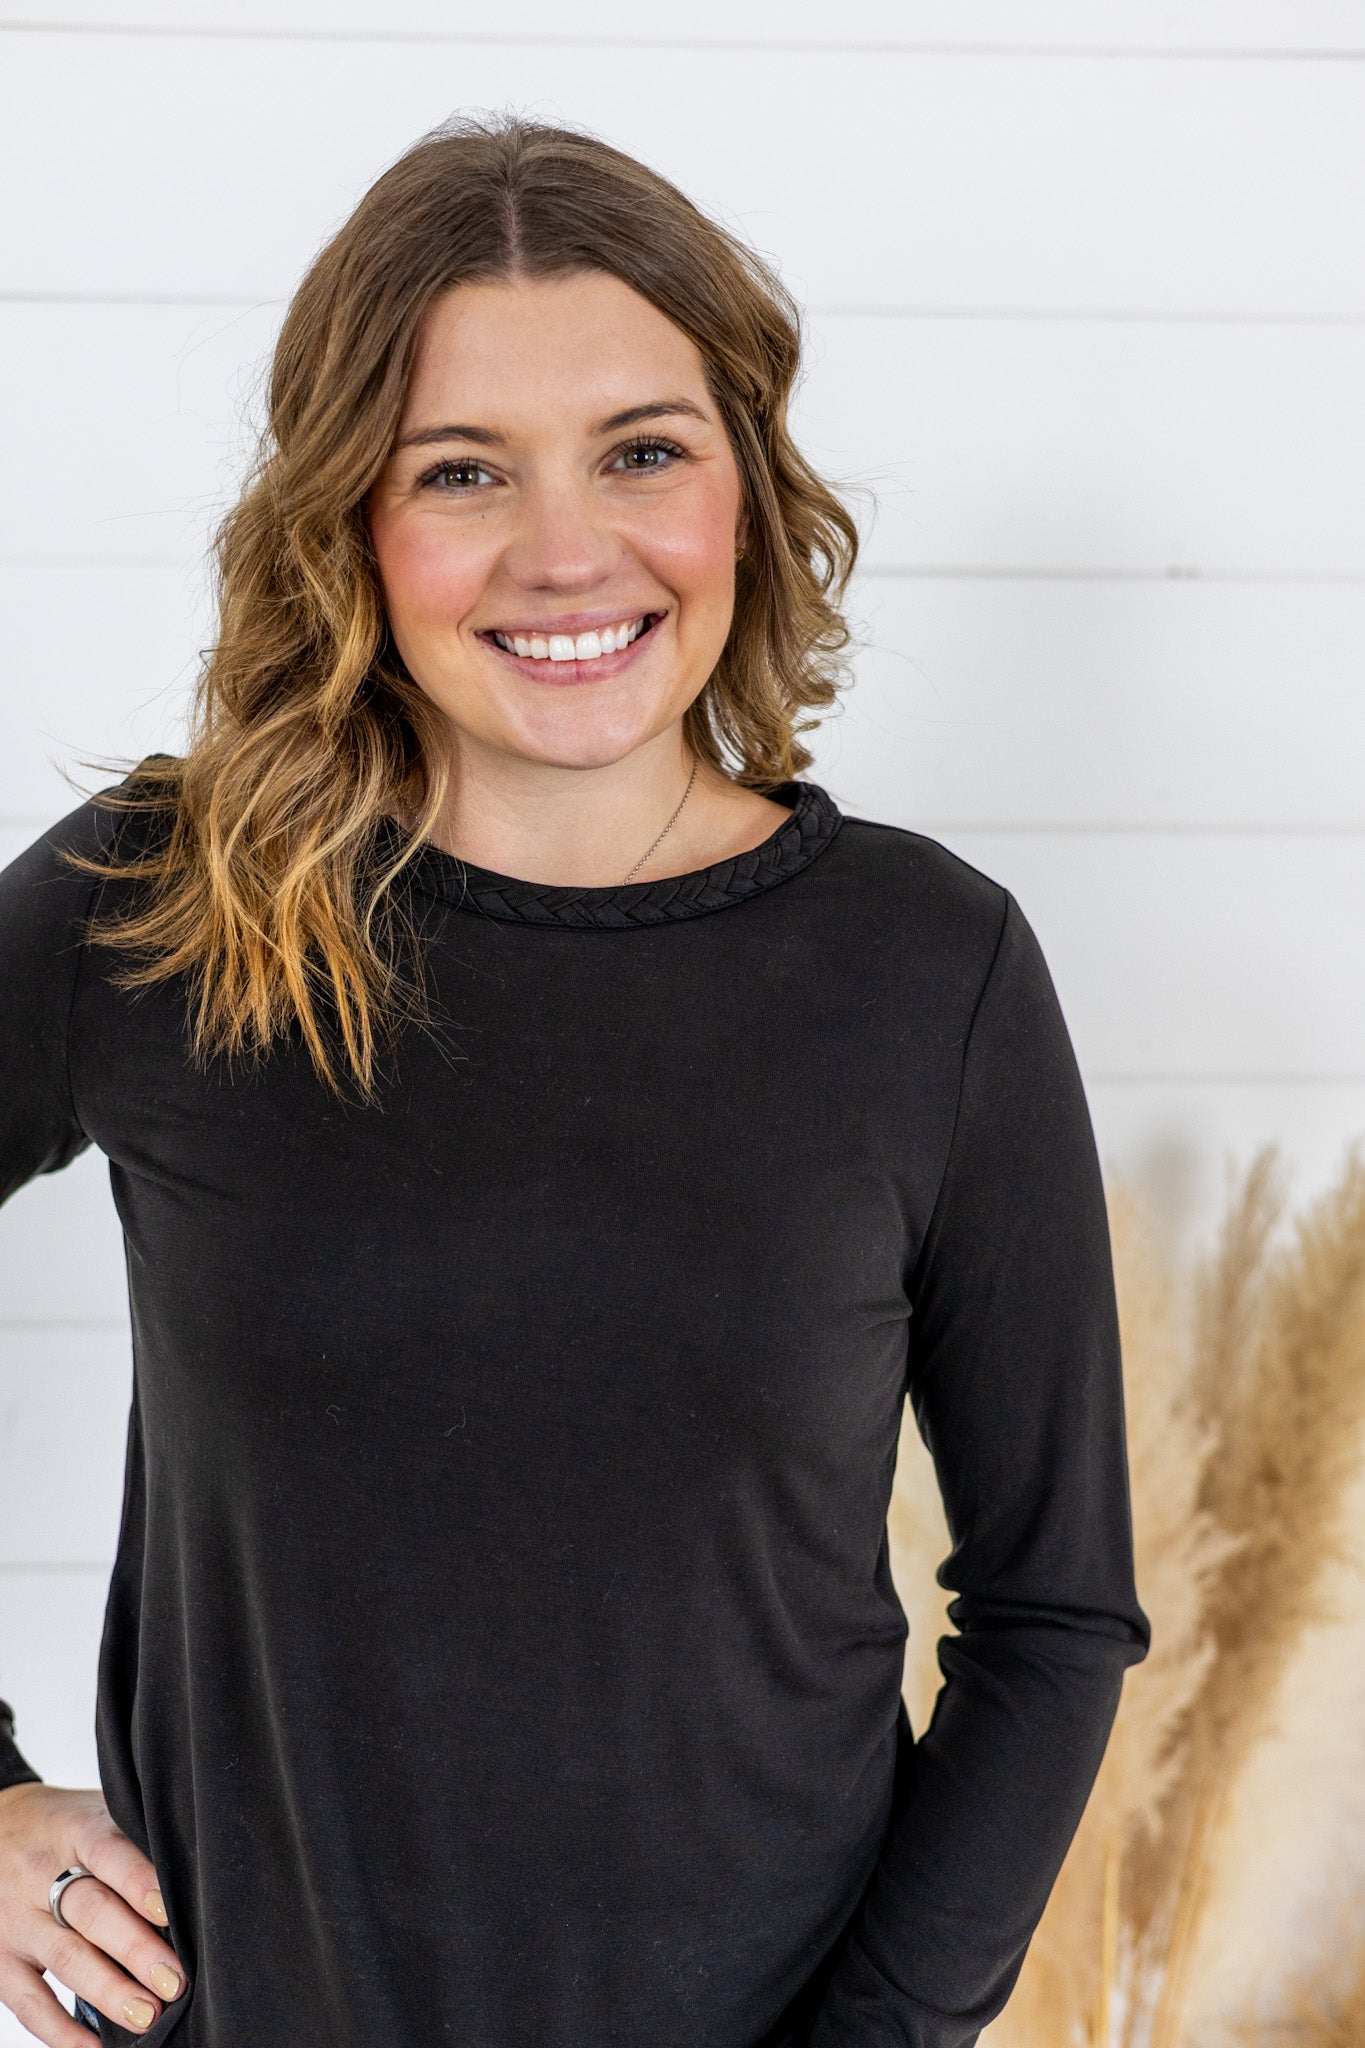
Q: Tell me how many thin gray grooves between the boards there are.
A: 7